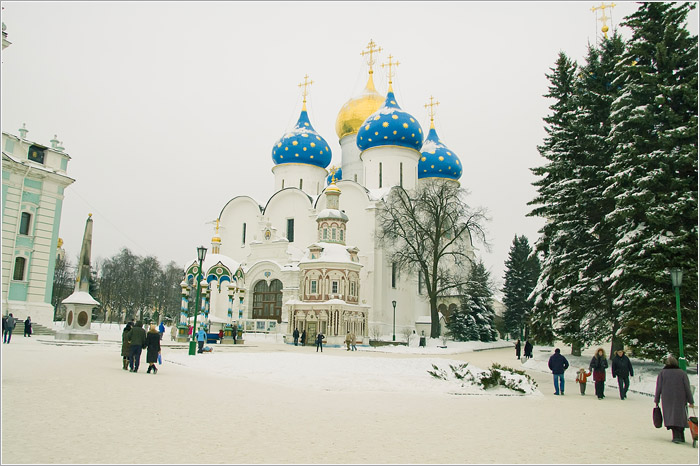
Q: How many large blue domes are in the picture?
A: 3